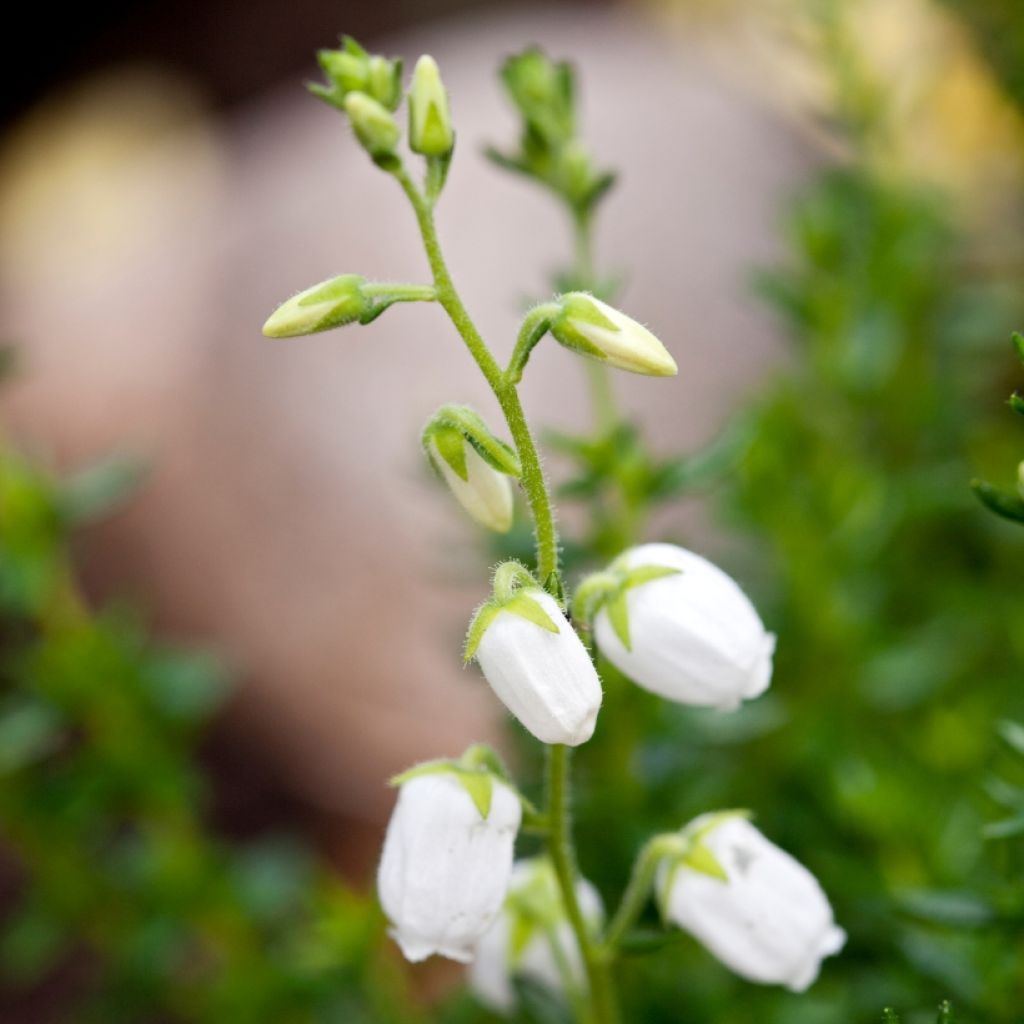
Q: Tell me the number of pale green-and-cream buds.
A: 5